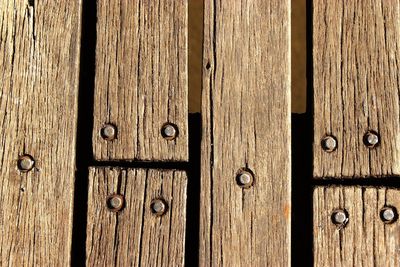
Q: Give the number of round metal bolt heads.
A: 10